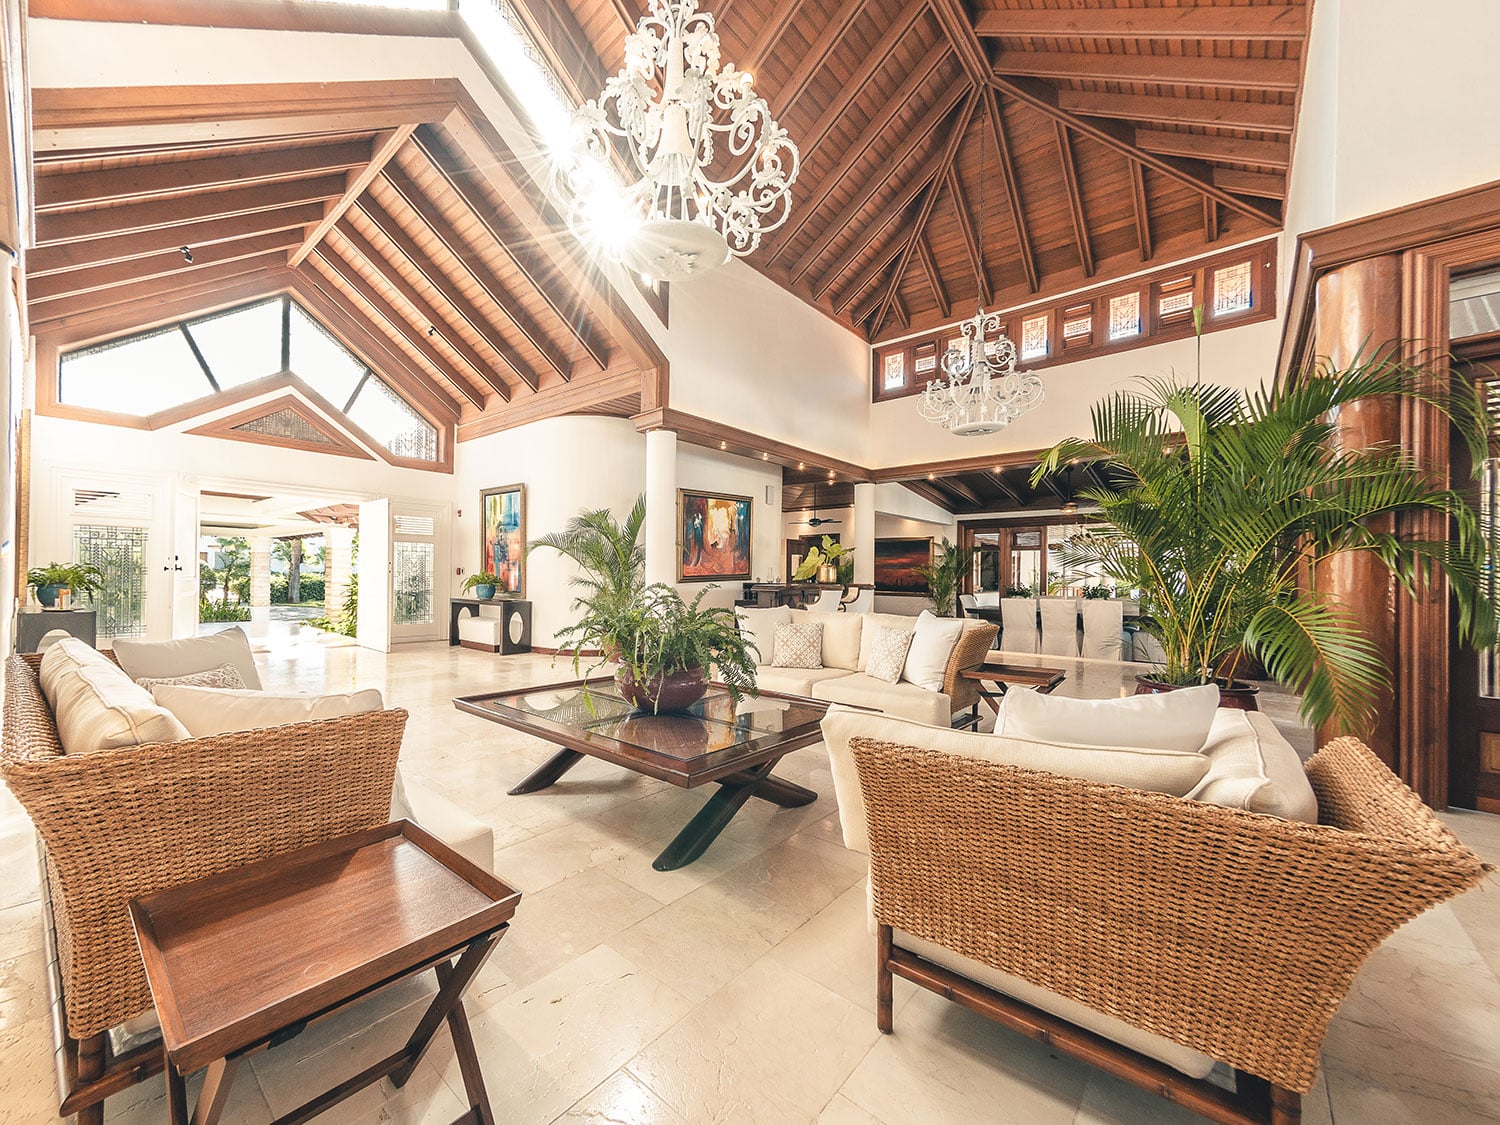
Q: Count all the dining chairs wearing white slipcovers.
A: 3